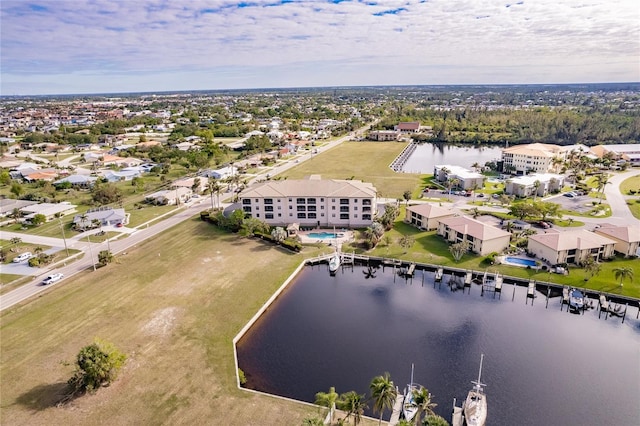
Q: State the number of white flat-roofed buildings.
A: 2